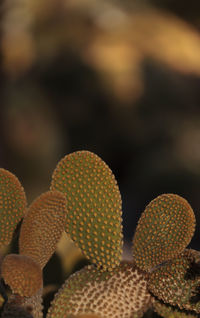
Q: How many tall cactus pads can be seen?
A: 4